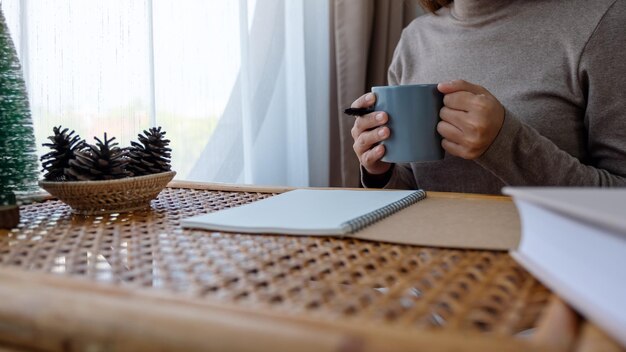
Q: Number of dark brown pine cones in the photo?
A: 3